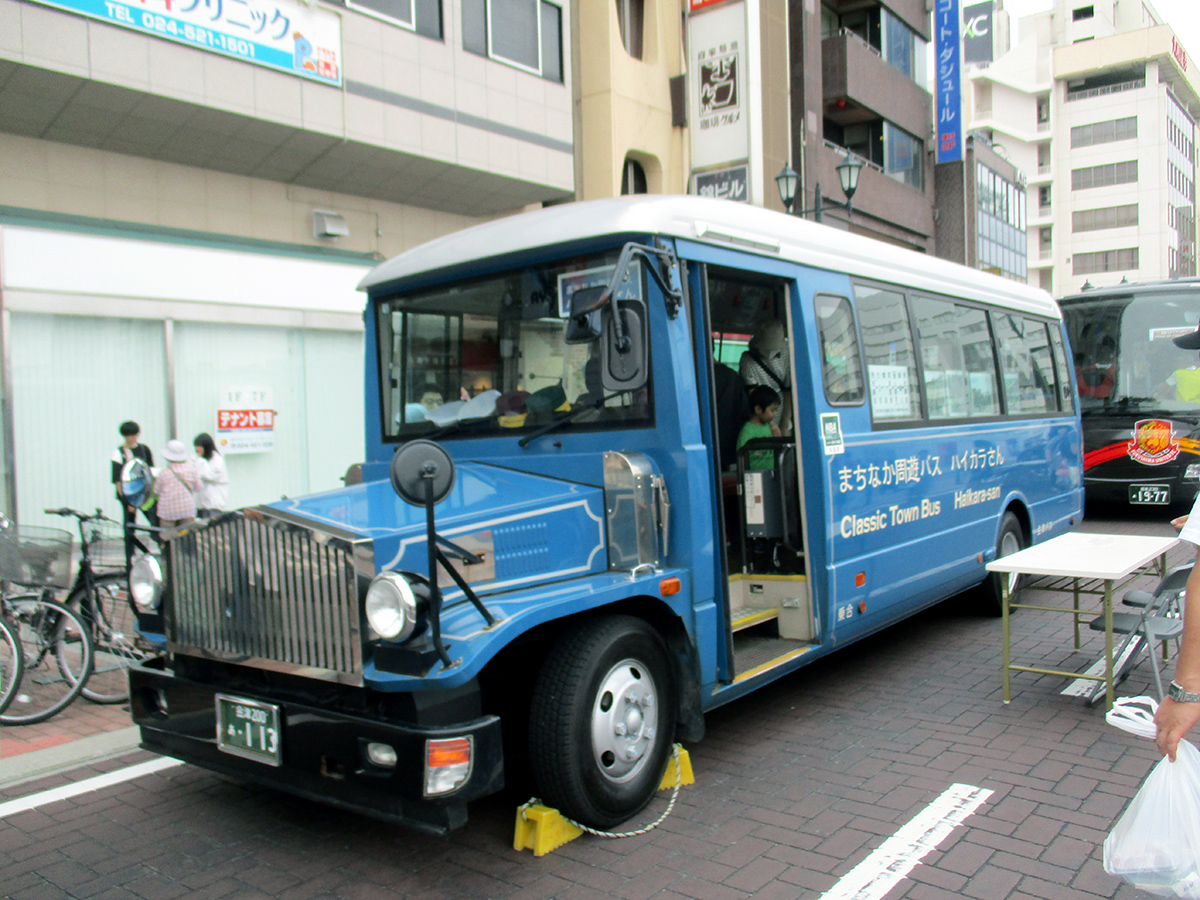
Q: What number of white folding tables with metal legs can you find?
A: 1